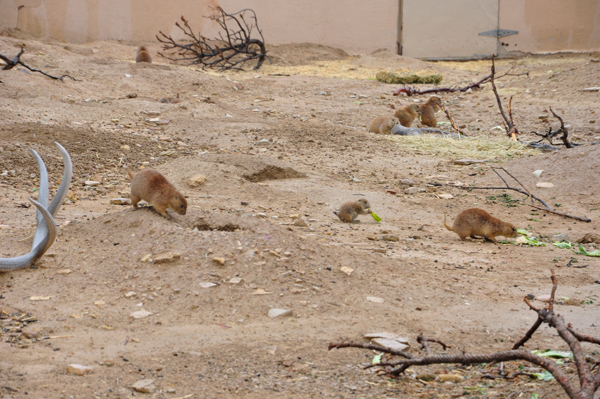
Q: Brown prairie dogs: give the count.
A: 7